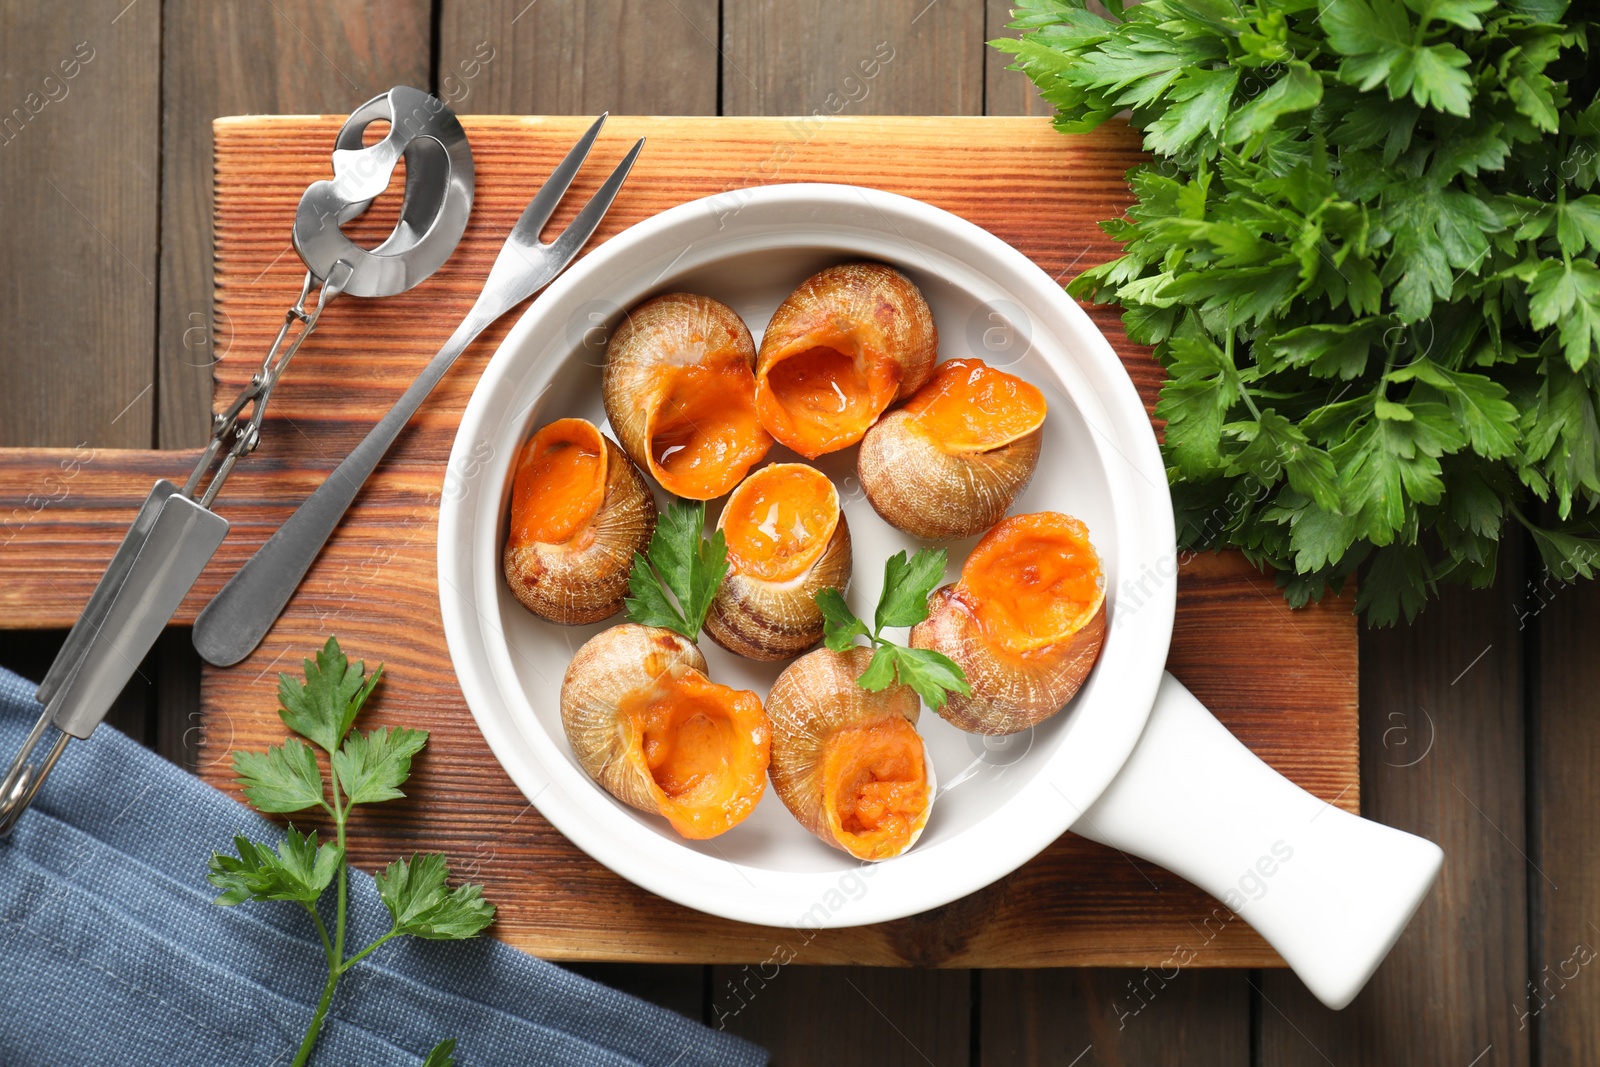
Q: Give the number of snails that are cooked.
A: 8